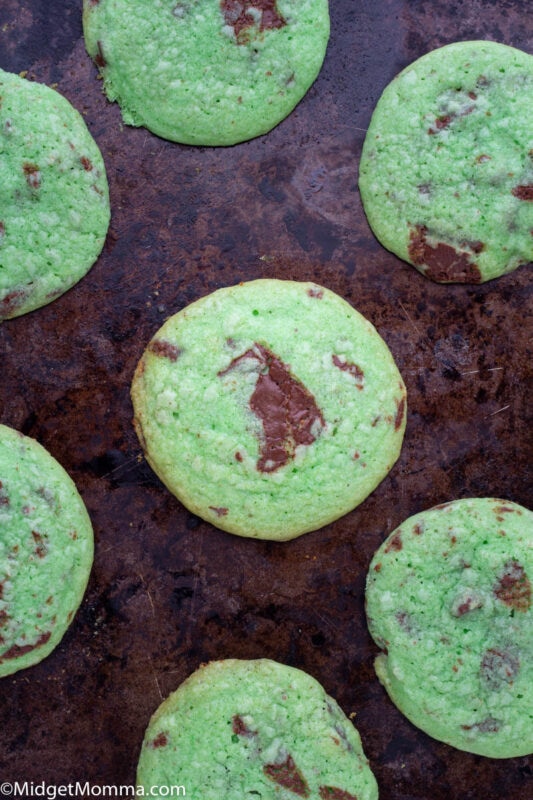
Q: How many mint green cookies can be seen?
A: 7